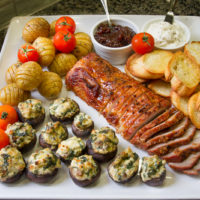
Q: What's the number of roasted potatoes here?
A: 9